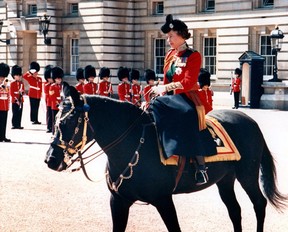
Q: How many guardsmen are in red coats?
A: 13